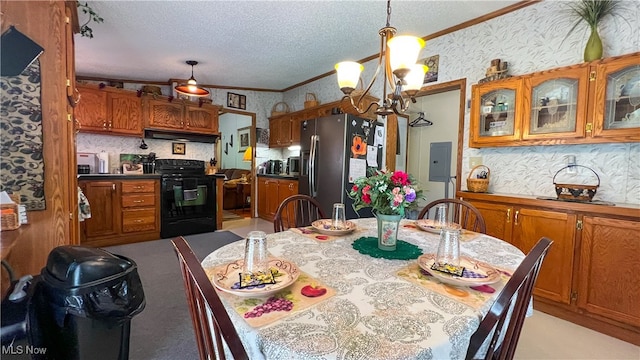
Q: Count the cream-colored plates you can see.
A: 4